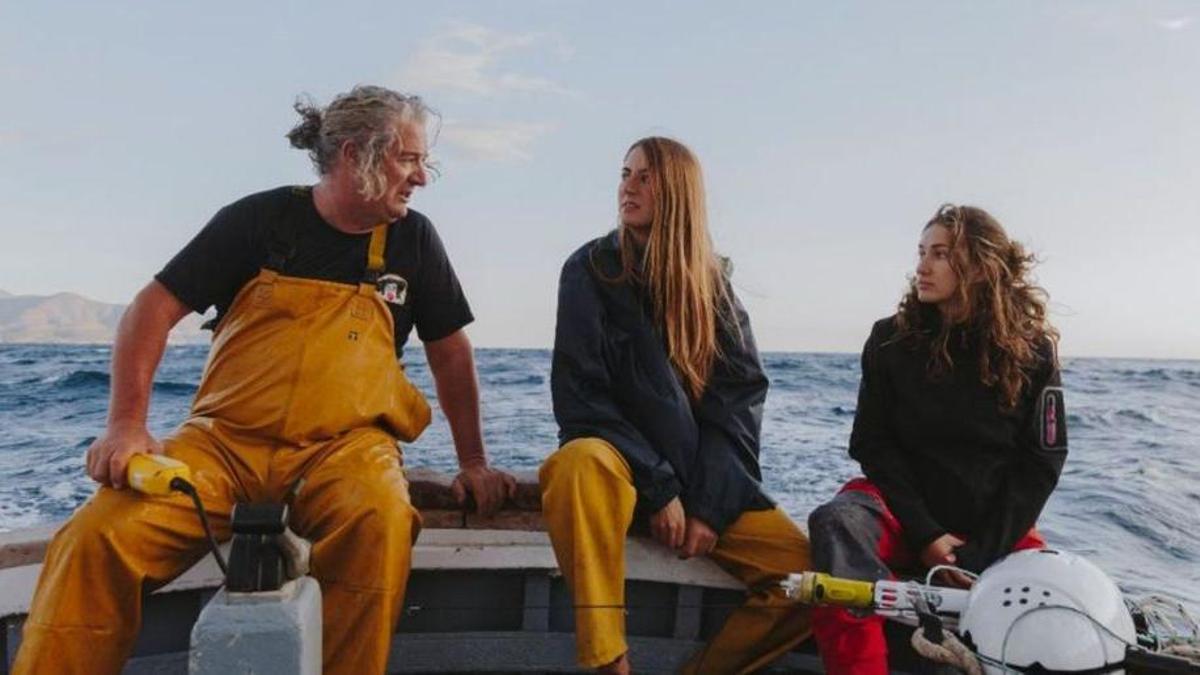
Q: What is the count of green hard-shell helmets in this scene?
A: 0